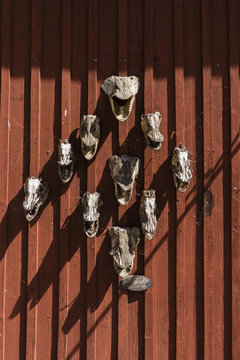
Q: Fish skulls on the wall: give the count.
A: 10